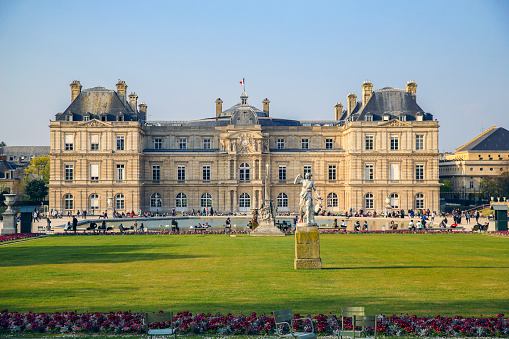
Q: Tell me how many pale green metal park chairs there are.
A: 4